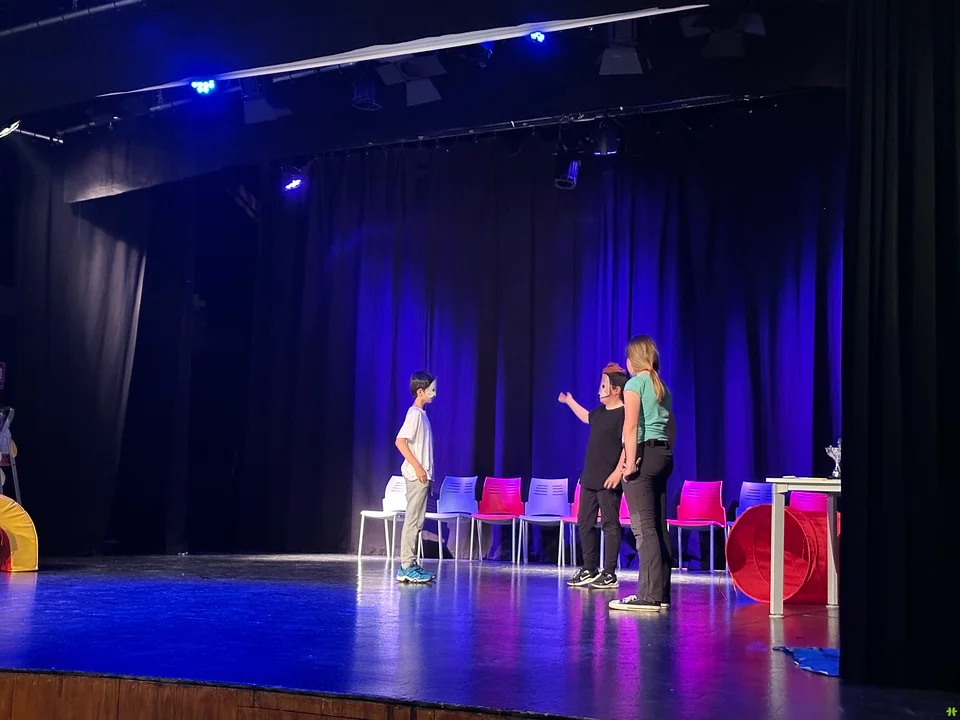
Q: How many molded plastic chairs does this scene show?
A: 9